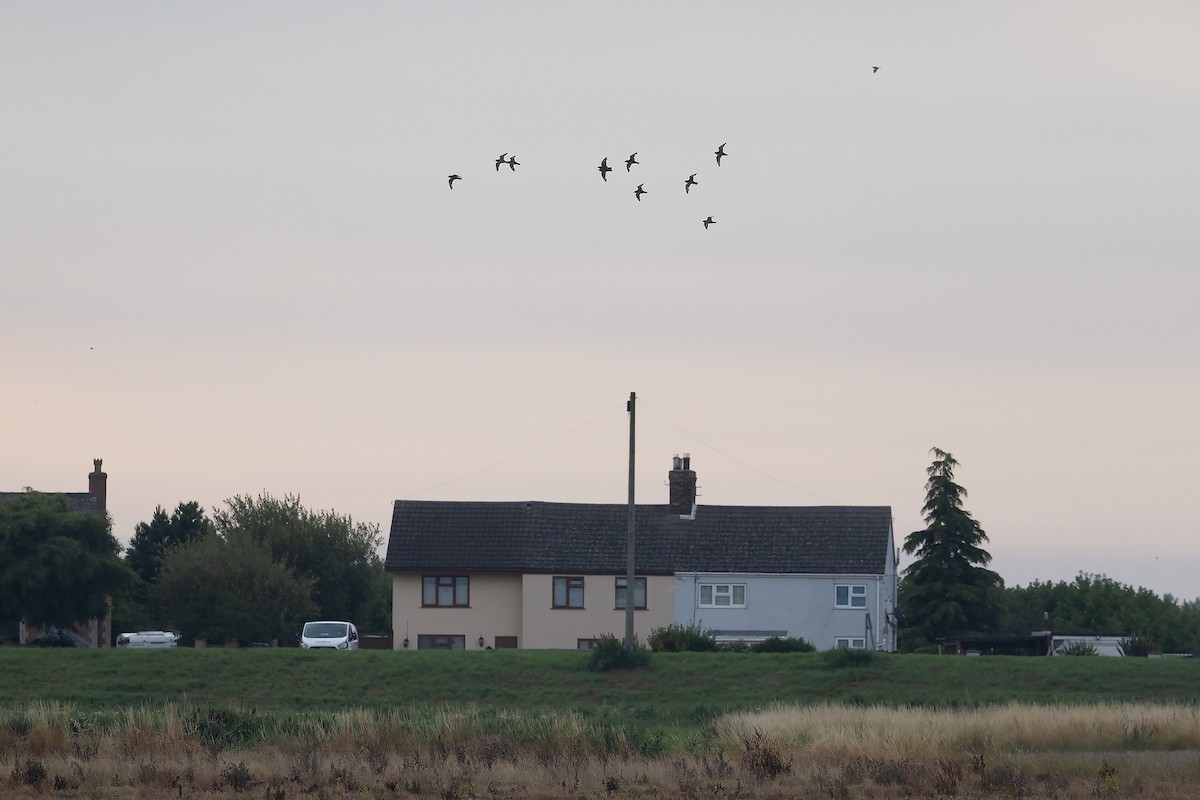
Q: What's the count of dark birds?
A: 10